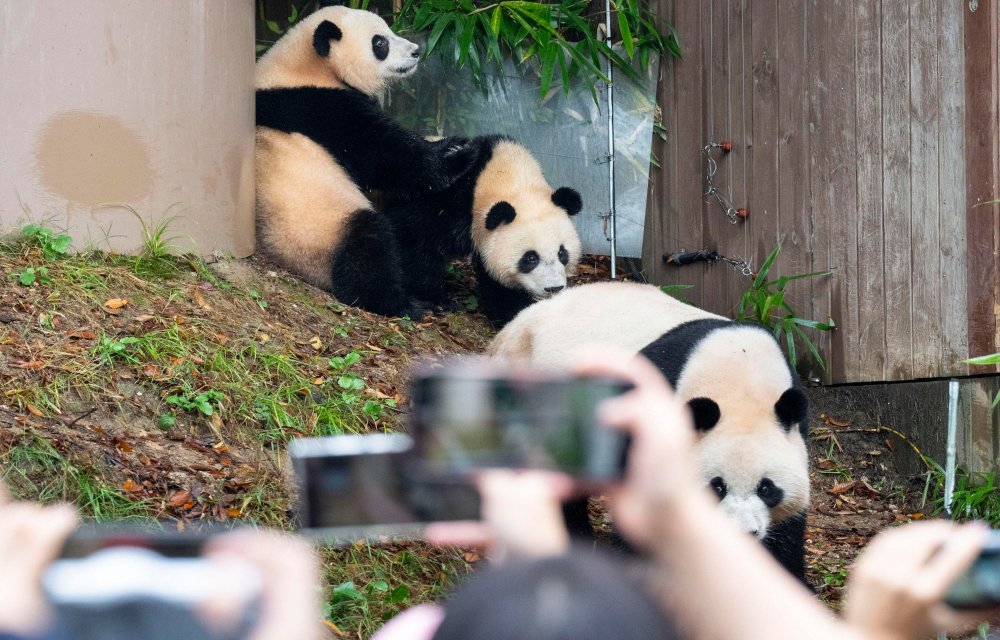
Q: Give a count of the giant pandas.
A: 3